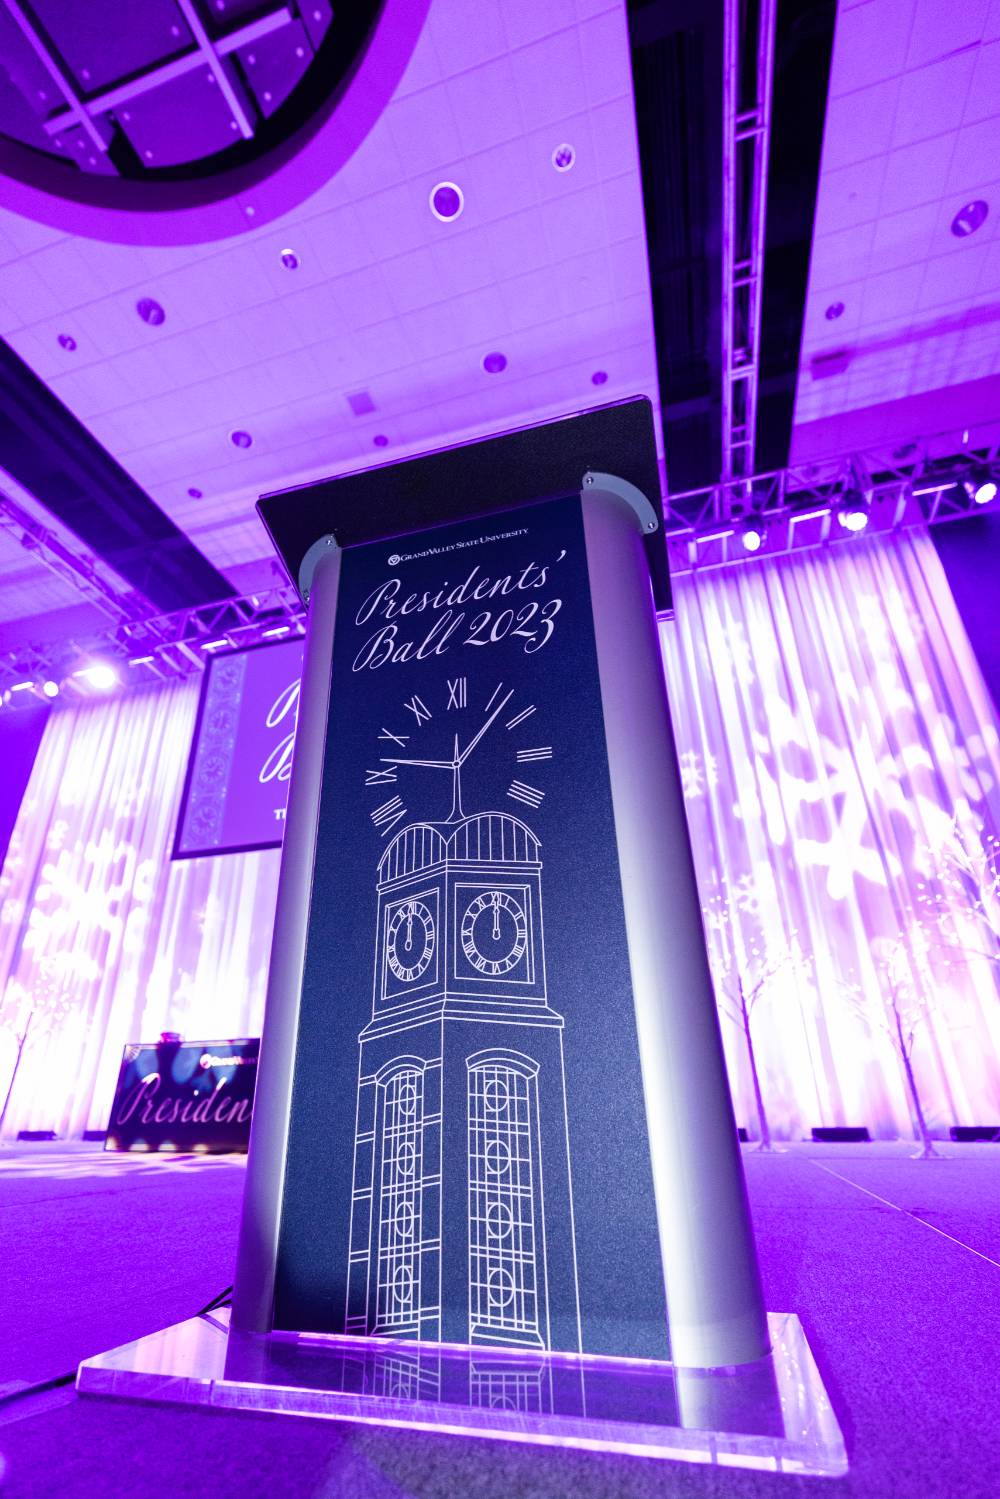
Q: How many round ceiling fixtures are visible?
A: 12